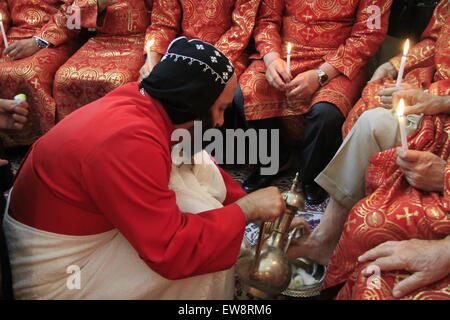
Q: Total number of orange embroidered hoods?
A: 0